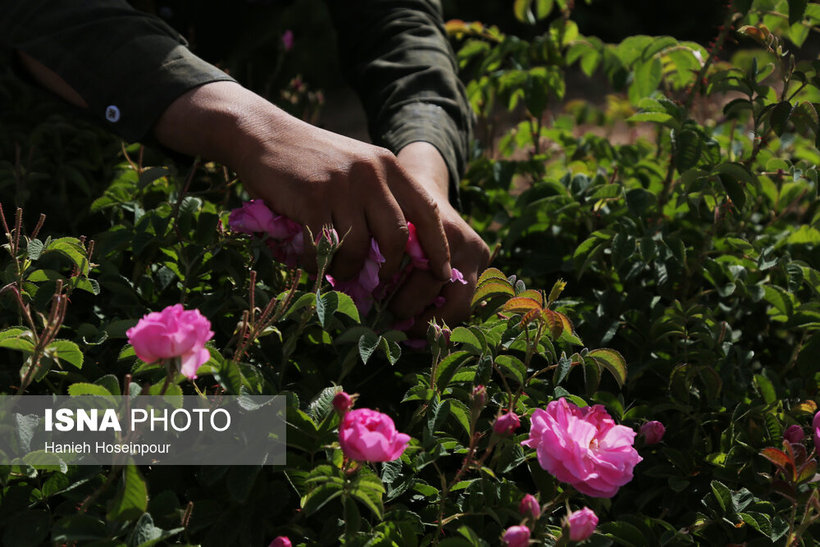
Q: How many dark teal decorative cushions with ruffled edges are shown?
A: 0